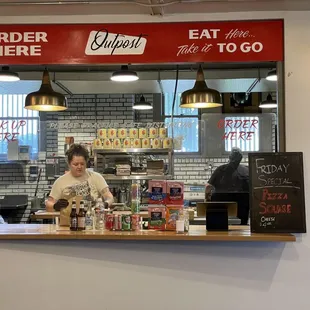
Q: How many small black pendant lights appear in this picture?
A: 5